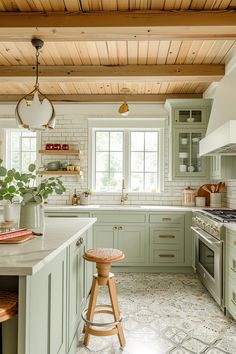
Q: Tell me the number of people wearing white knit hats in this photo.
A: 0